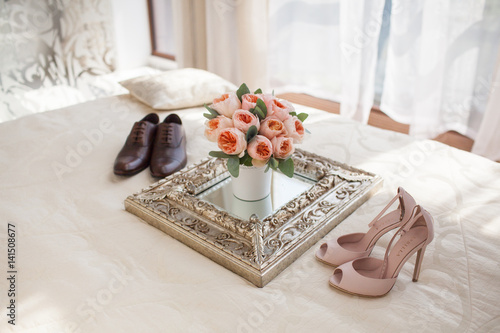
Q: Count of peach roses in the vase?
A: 10